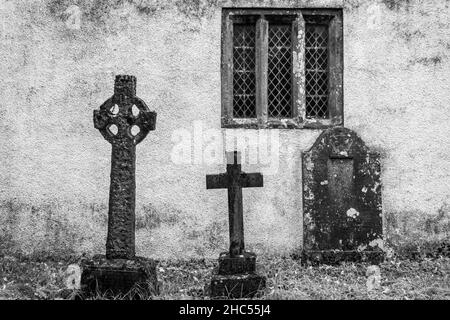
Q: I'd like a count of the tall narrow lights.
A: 3